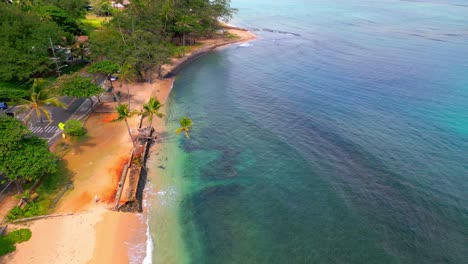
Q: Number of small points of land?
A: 1